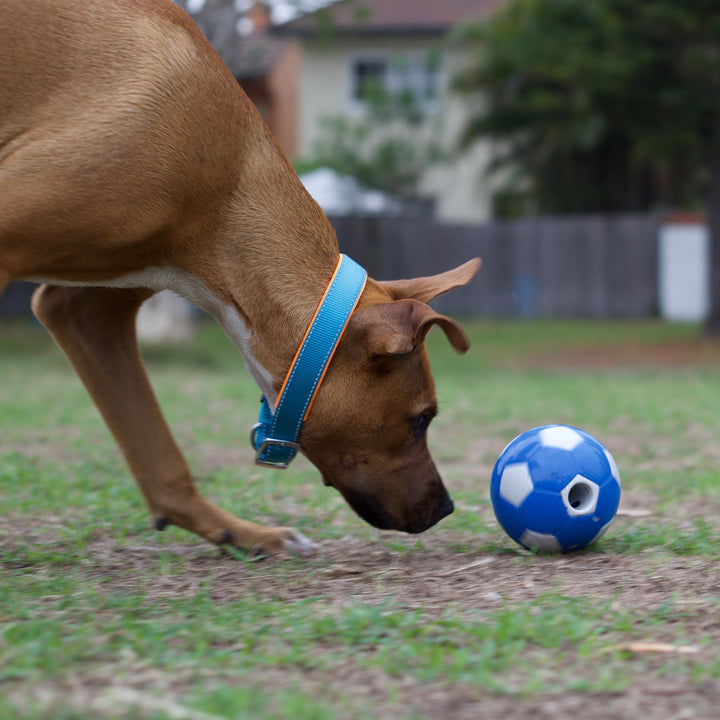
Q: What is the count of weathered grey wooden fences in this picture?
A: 1